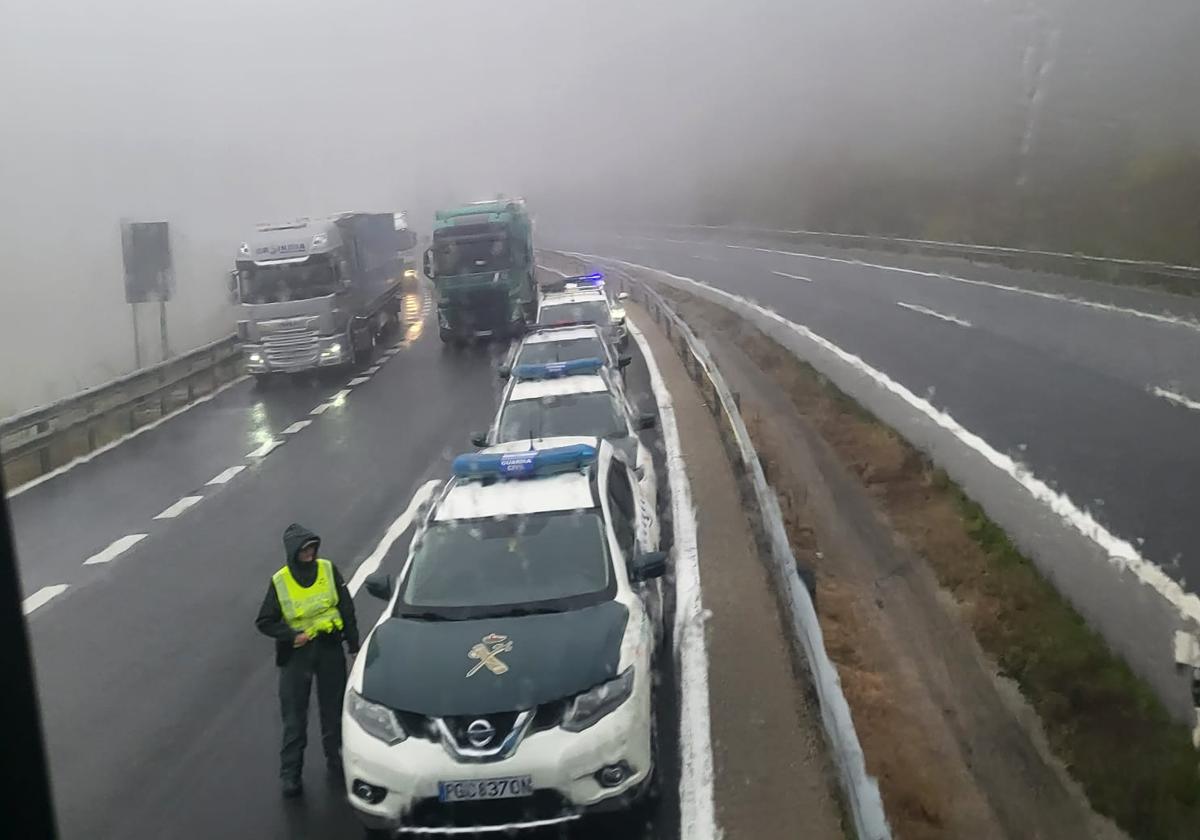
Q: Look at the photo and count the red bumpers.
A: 0